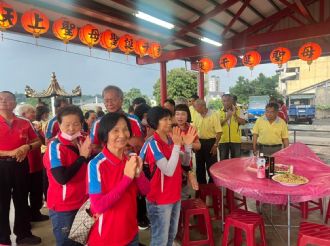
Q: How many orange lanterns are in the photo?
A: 13